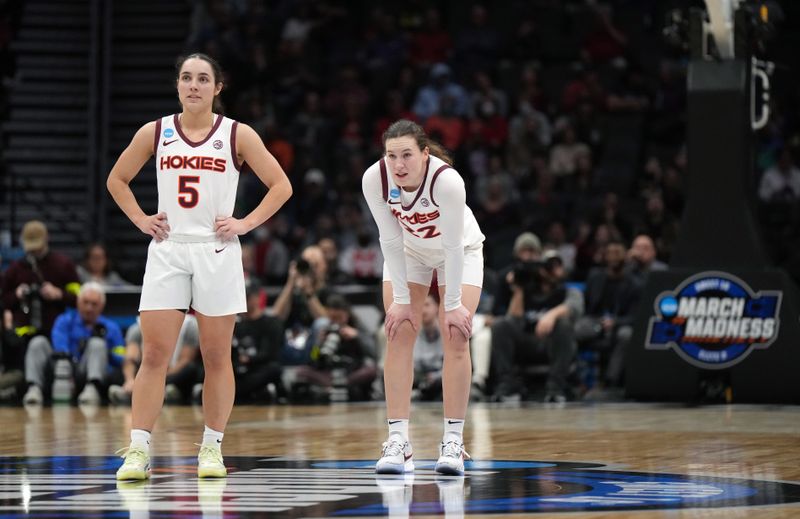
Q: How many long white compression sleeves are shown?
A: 2